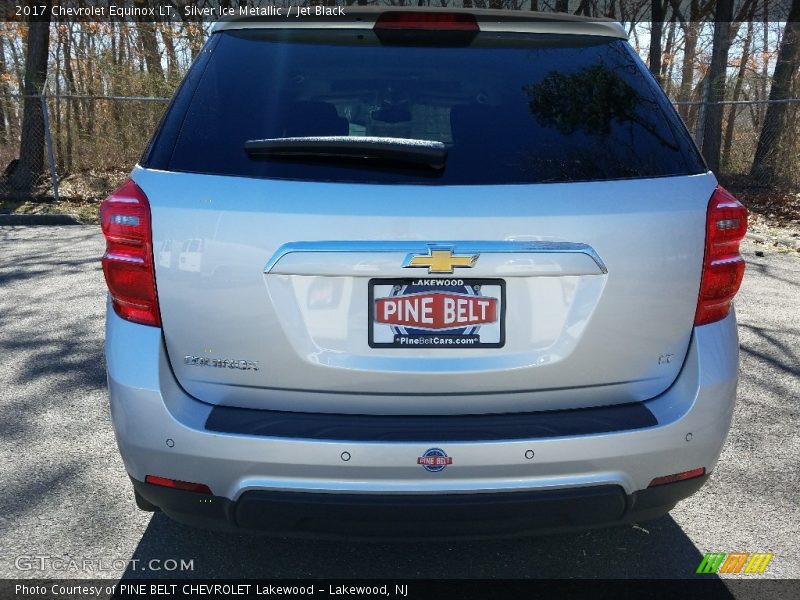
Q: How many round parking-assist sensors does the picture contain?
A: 4